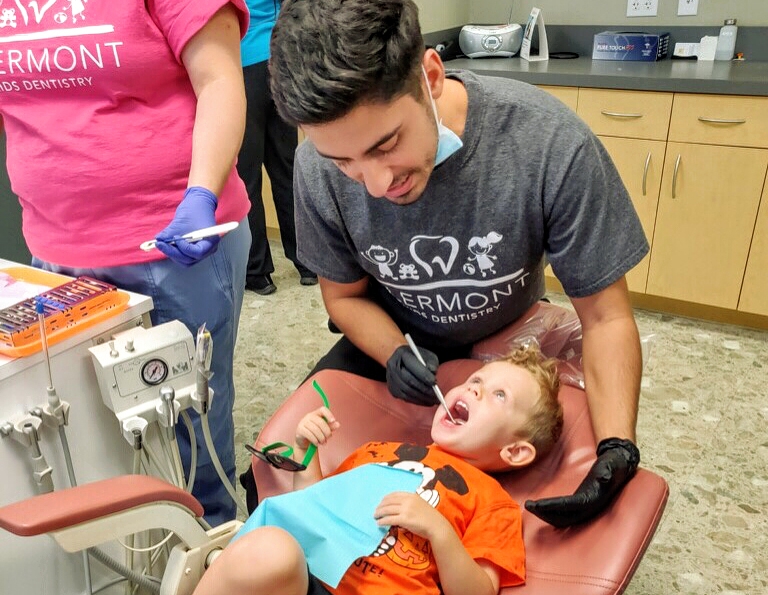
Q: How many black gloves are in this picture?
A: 2